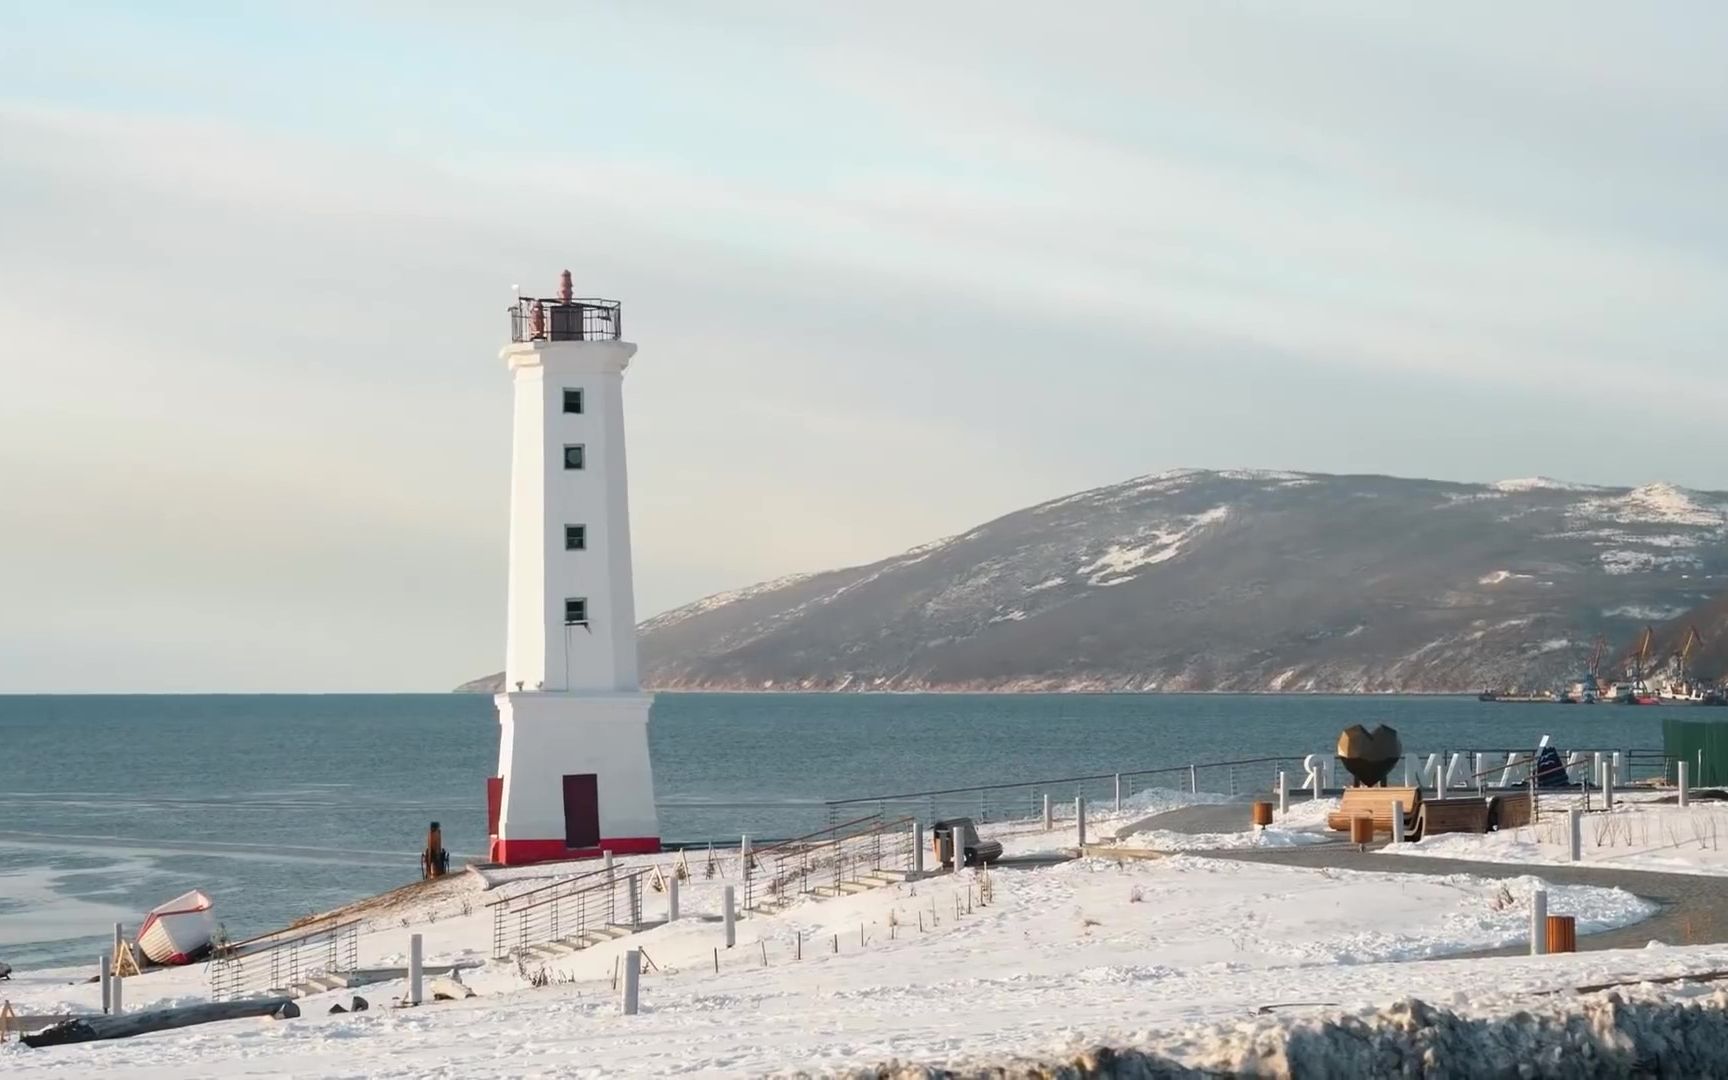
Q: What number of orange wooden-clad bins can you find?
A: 3